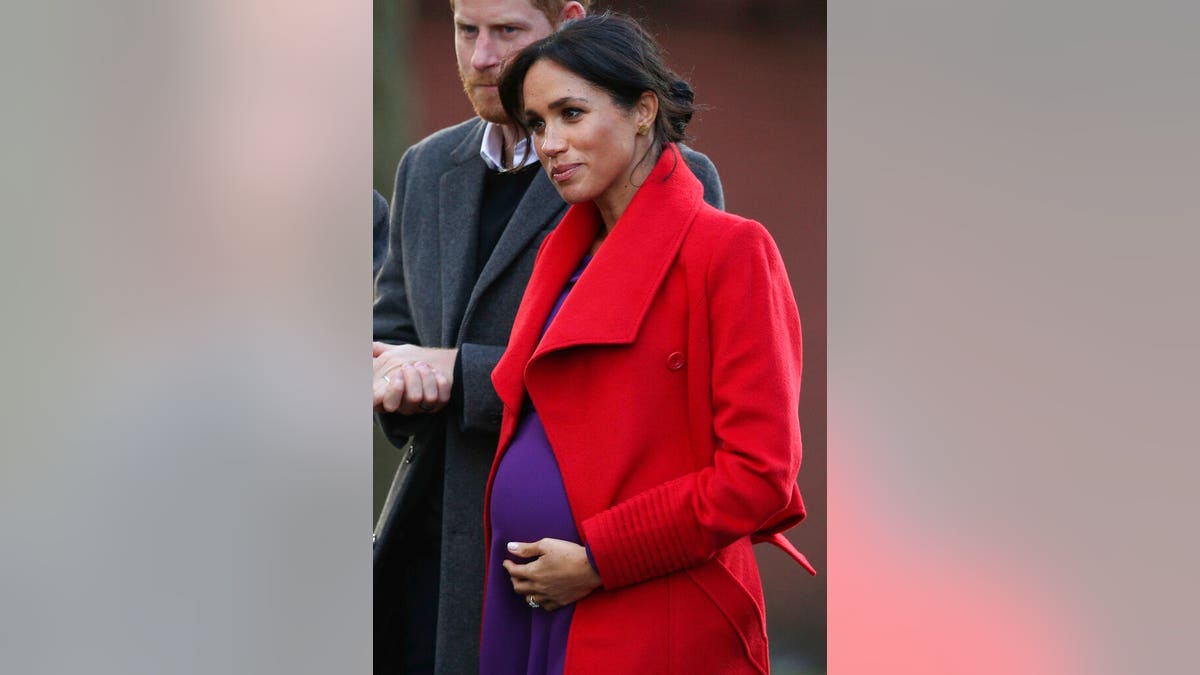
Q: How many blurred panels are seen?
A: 2